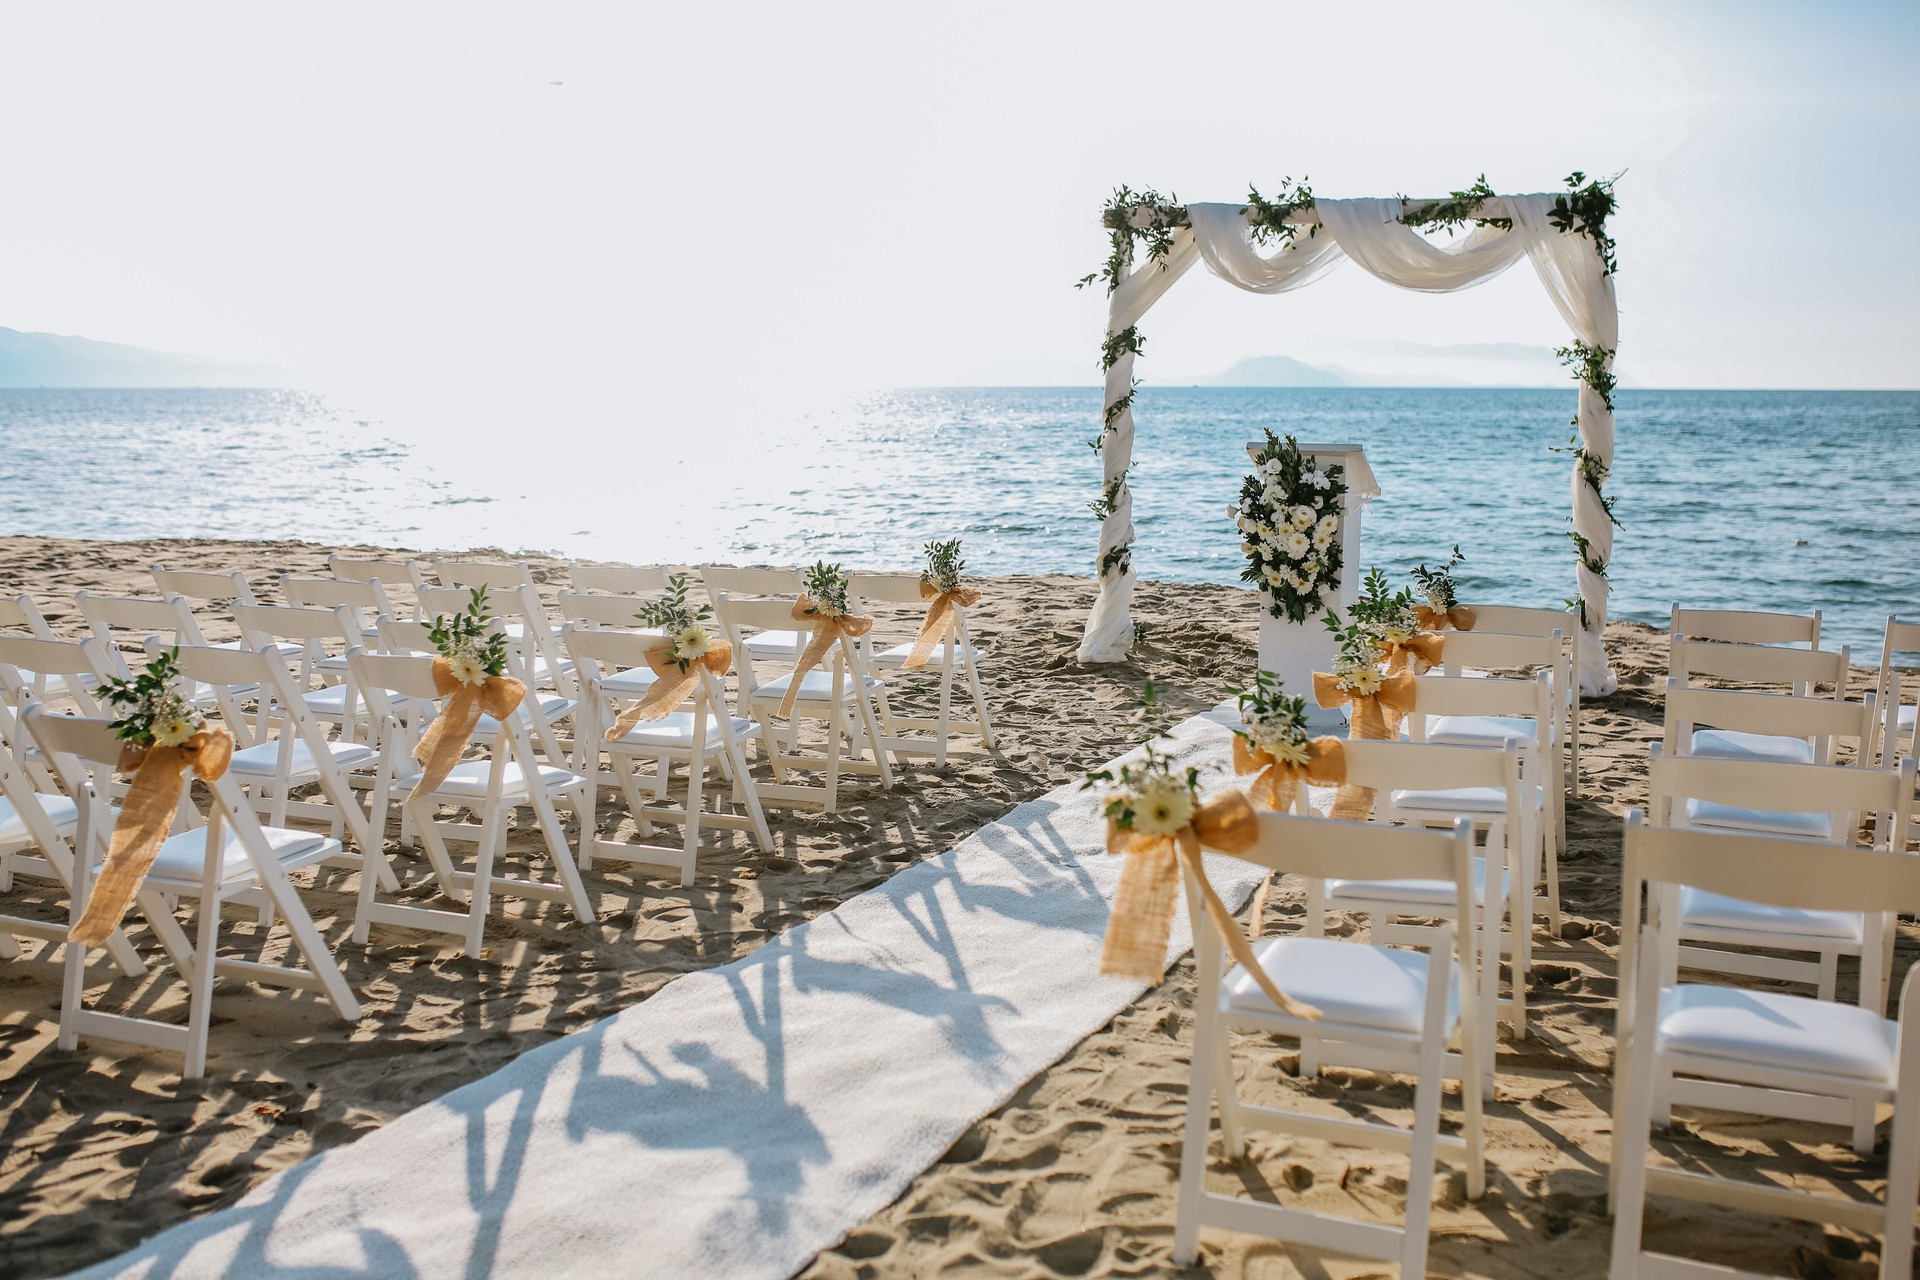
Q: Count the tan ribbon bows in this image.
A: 10